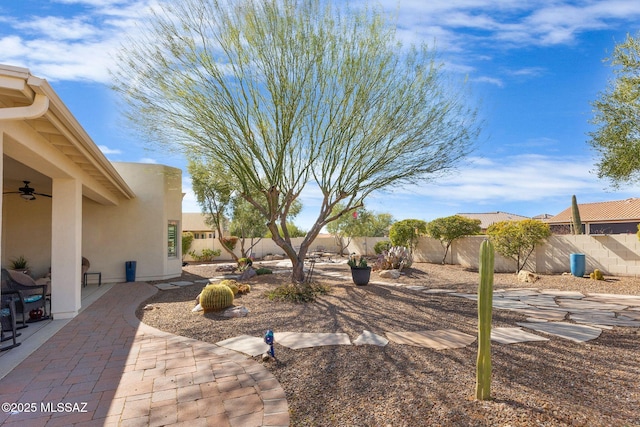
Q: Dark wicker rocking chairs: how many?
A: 2